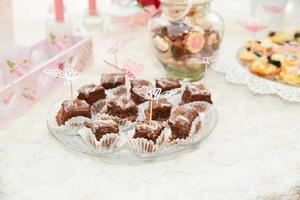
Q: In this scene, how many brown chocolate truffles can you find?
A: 11